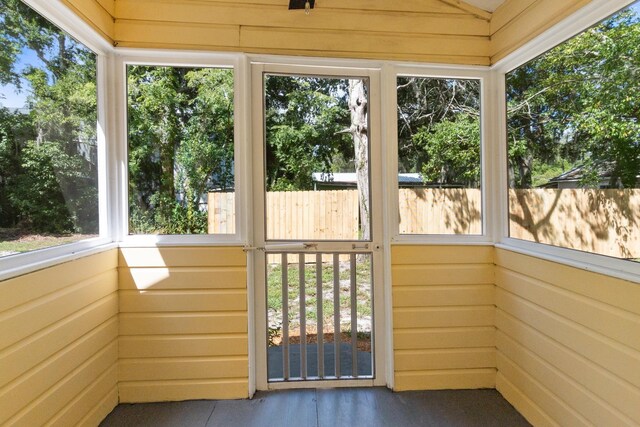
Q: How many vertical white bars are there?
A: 5